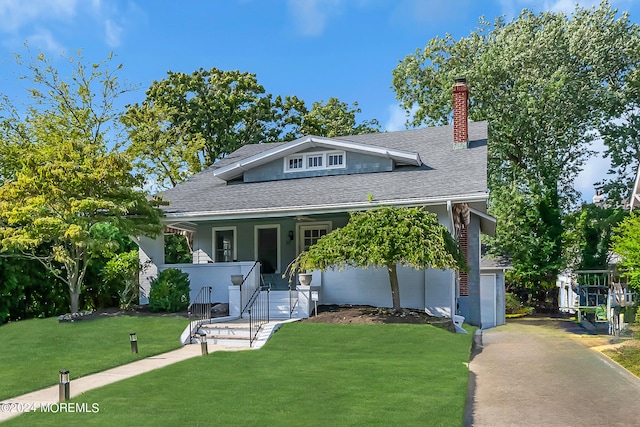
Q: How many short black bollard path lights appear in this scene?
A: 3